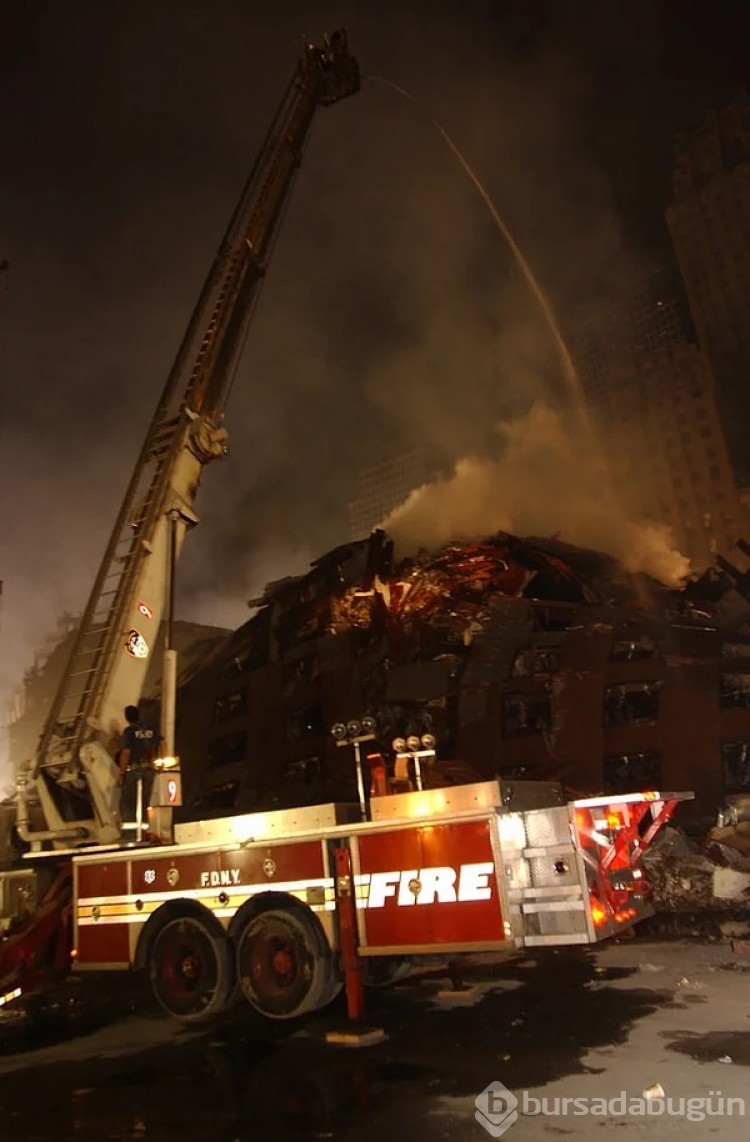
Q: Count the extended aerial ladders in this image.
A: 1